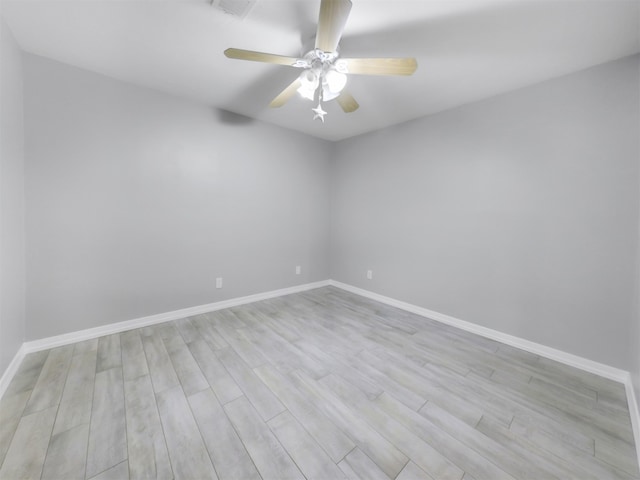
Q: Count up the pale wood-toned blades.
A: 5